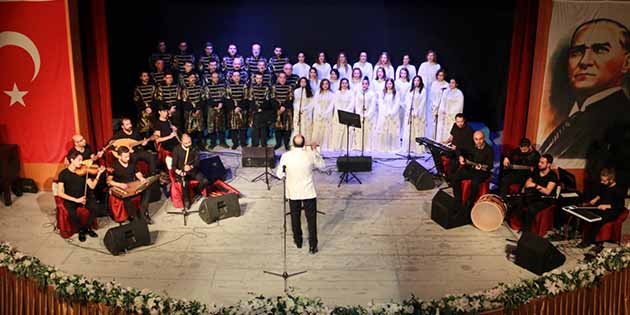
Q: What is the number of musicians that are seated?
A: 11